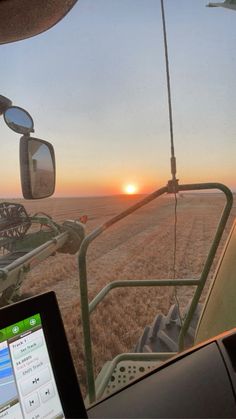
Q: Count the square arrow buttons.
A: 2